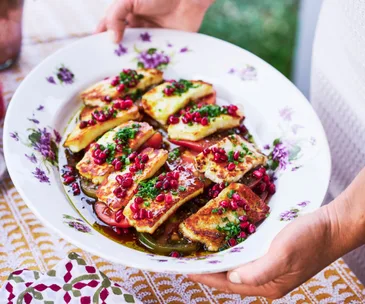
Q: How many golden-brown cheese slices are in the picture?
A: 9